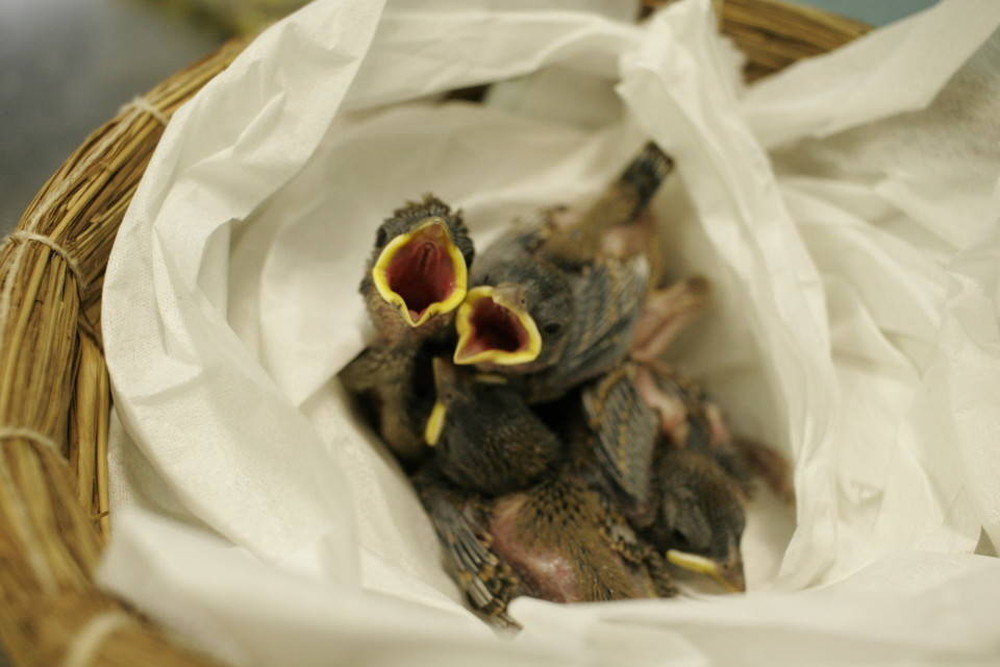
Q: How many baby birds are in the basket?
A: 4